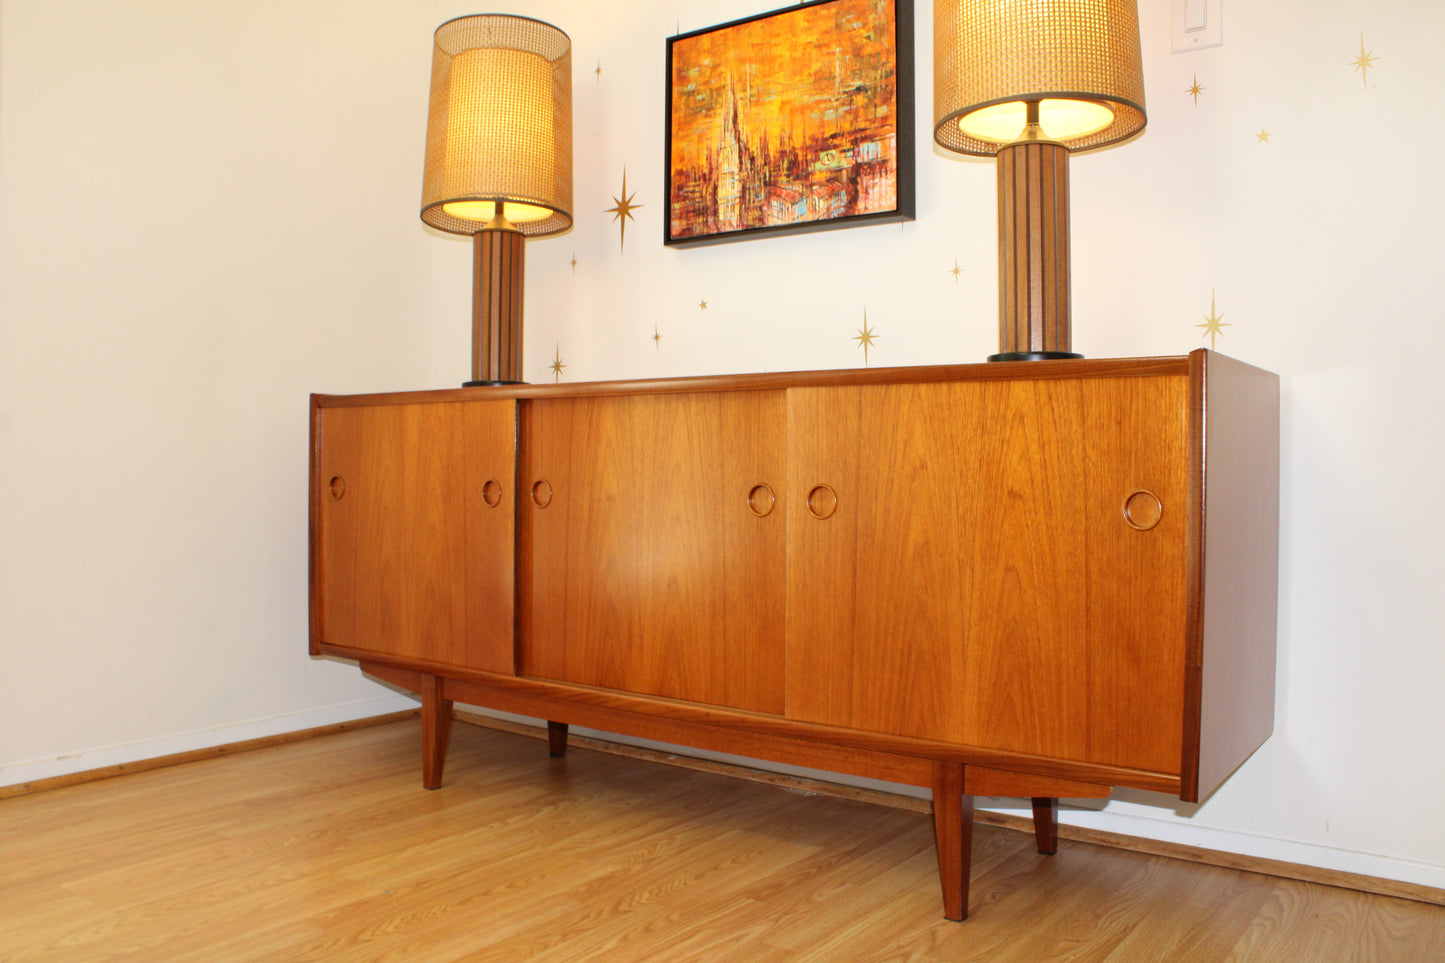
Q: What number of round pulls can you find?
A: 6